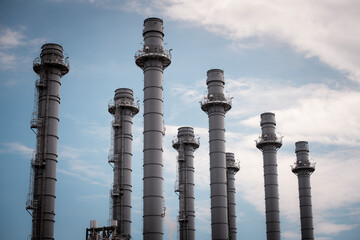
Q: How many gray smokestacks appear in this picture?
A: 8